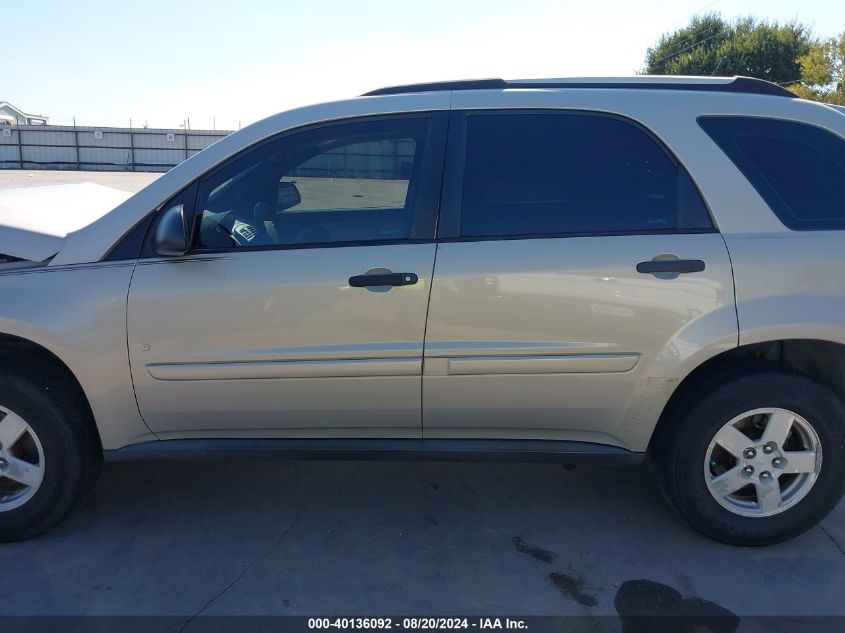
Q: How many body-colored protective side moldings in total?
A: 2